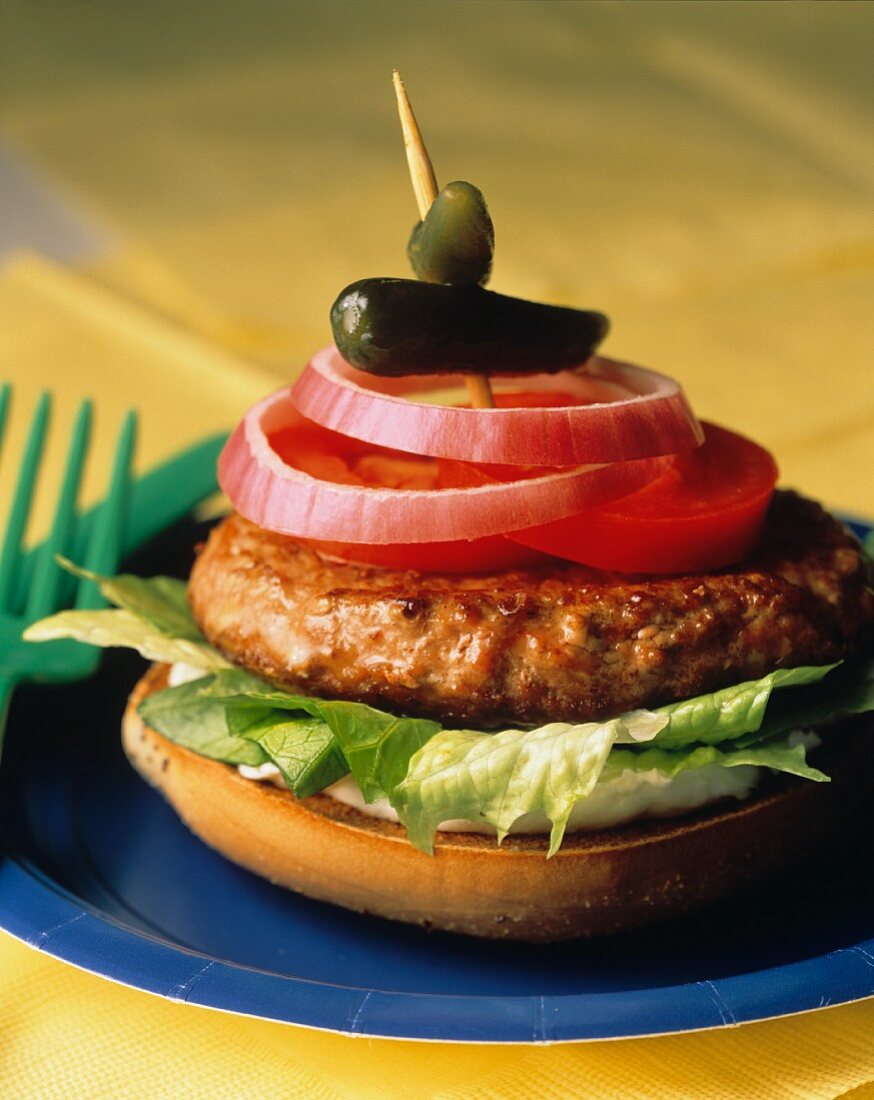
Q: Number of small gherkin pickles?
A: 2